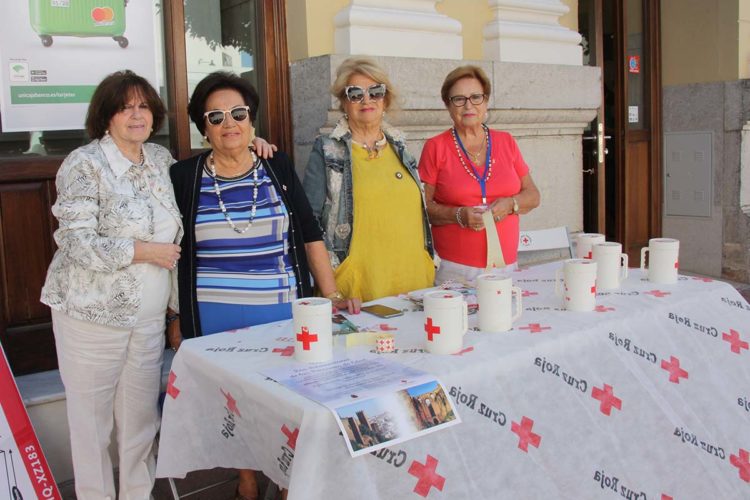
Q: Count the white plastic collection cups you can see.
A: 7